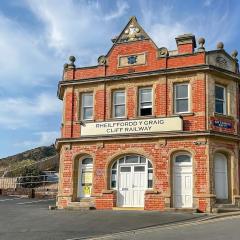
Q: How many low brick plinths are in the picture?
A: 2